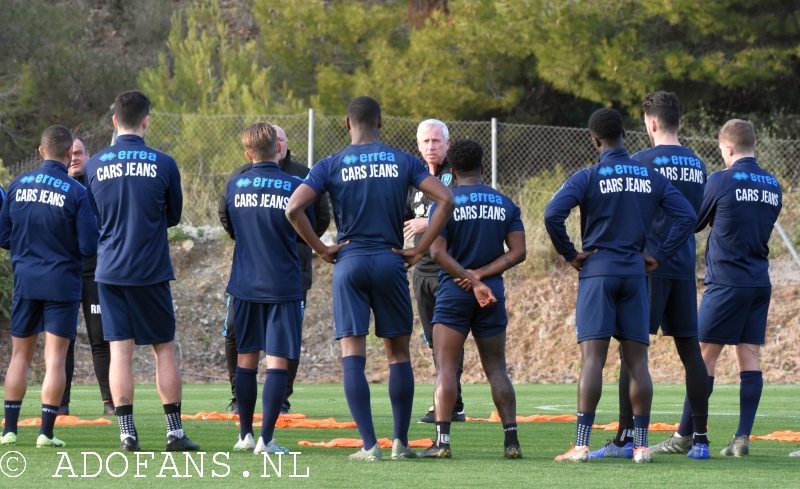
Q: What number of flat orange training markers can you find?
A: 7